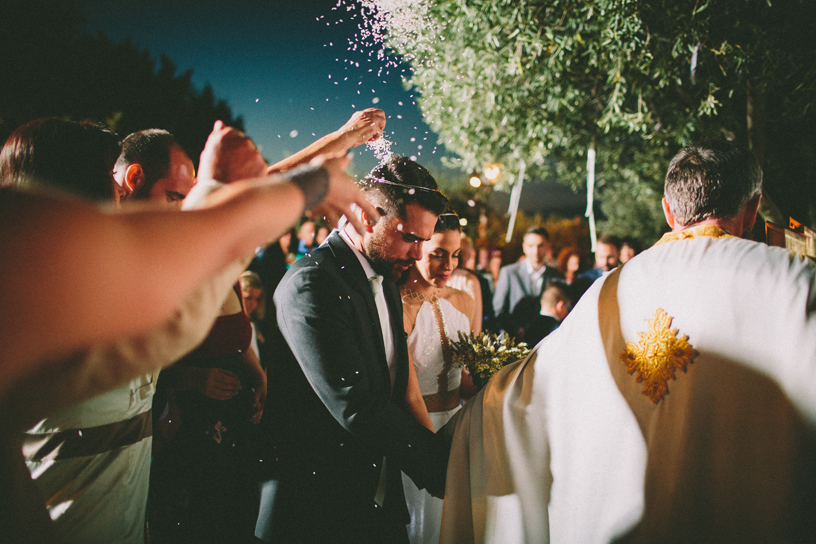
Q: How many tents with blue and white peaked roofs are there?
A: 0